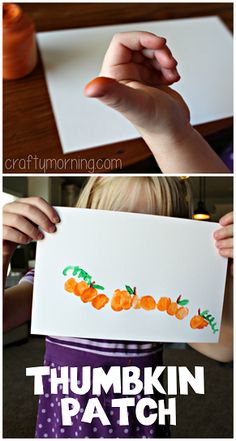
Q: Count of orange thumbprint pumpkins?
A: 12